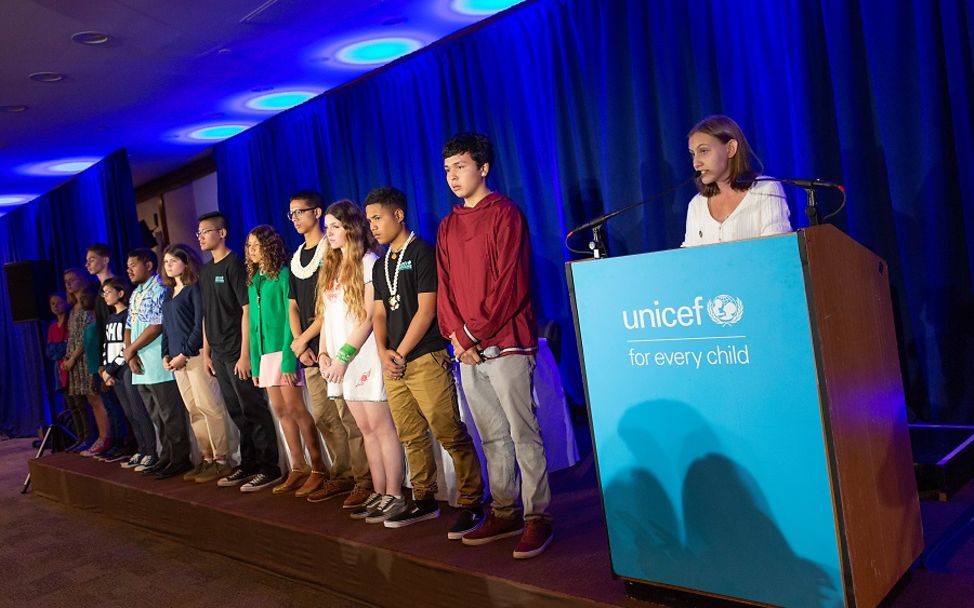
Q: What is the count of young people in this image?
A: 14